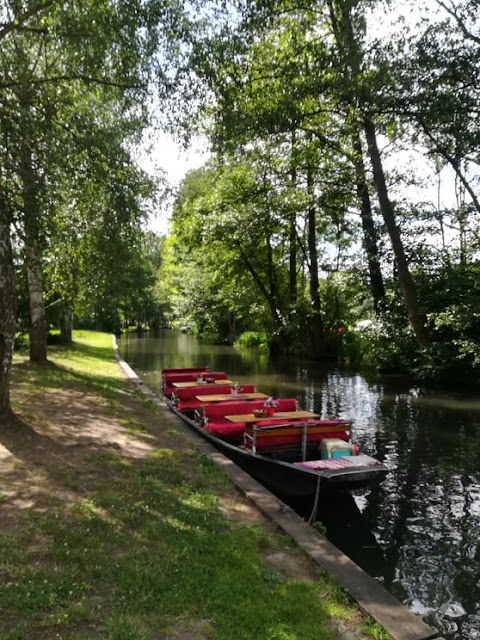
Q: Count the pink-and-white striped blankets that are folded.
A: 1